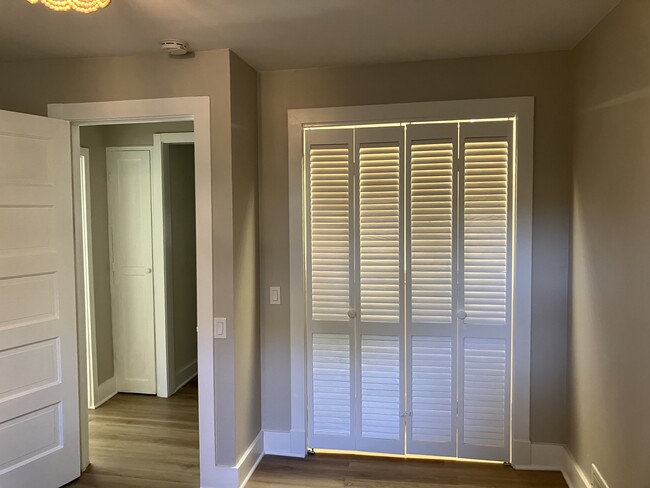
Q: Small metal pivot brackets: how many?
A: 2